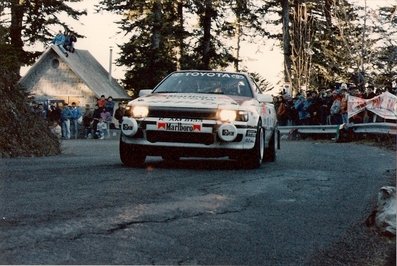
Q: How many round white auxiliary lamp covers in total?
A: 2